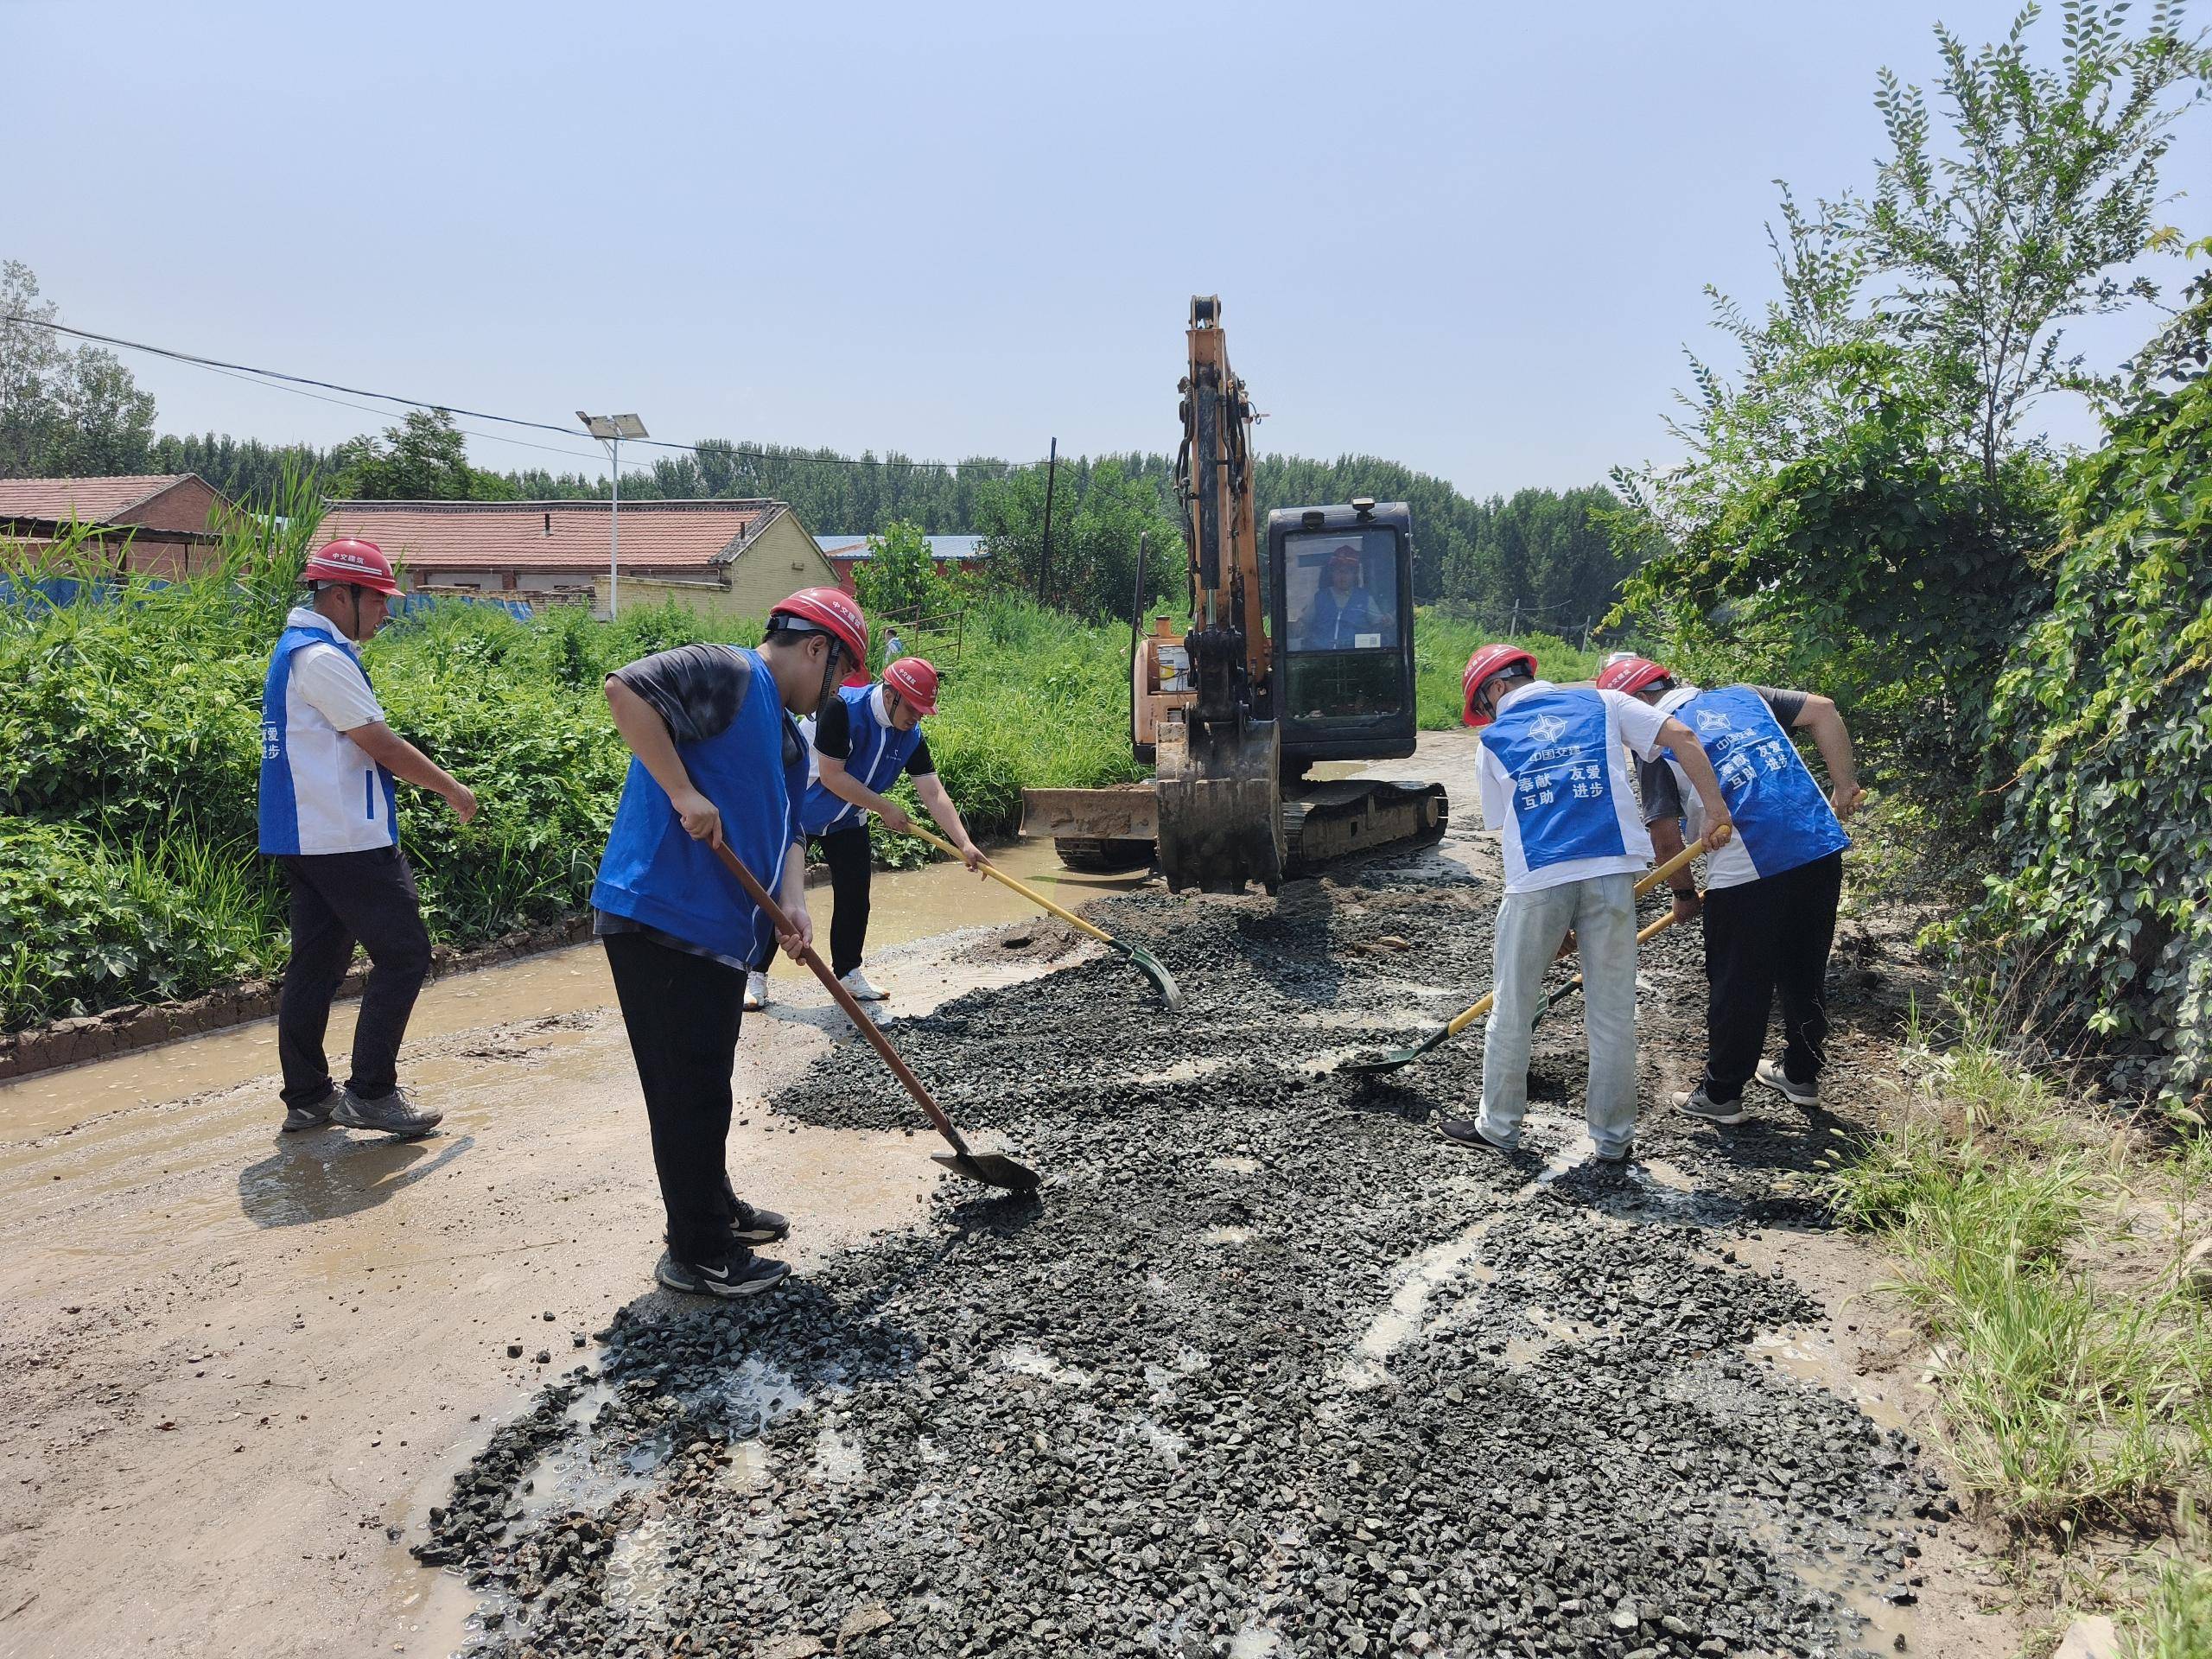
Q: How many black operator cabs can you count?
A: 1